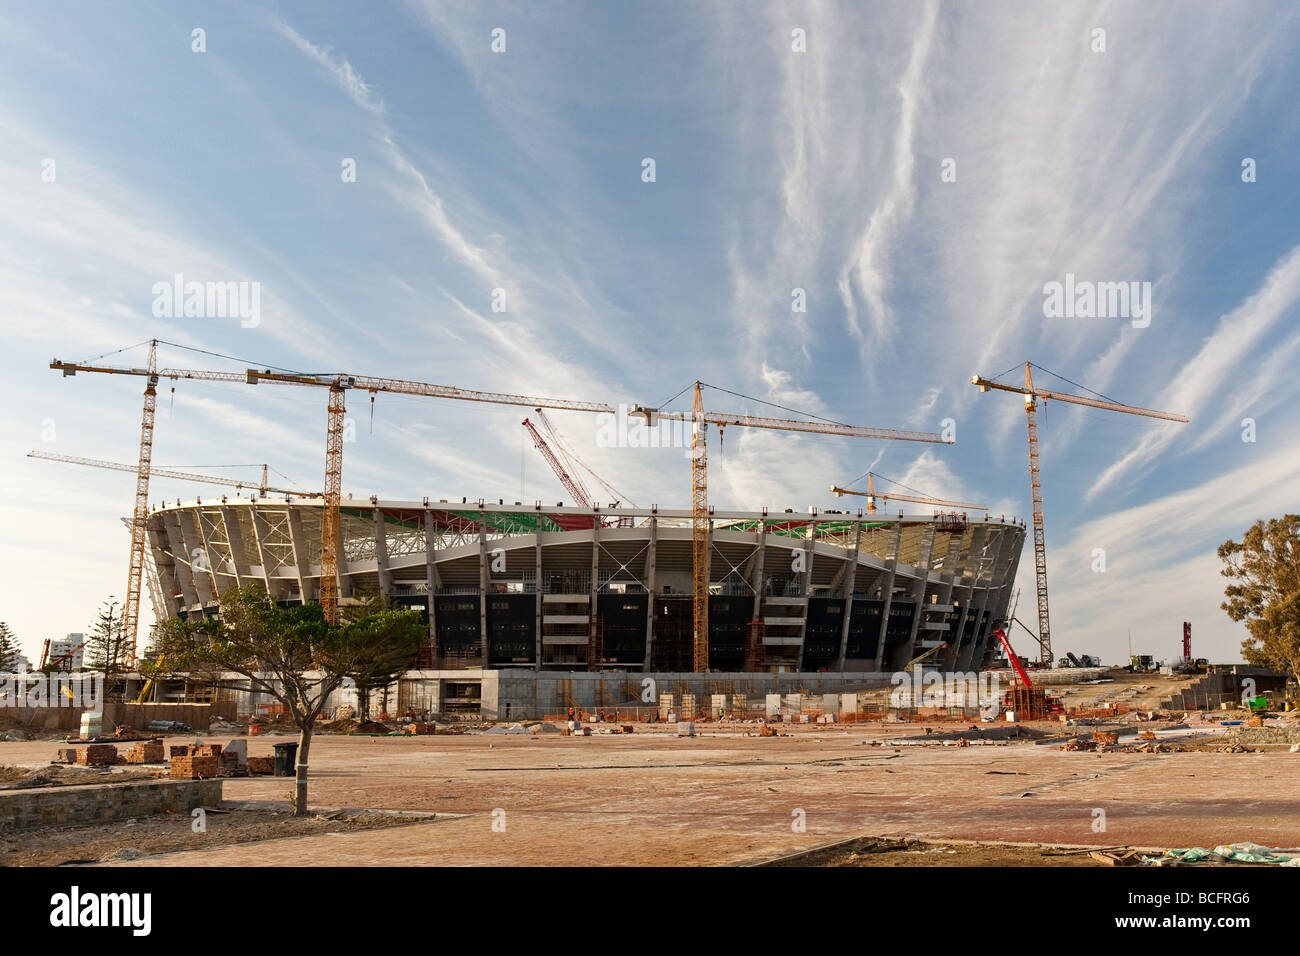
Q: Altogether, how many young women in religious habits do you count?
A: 0